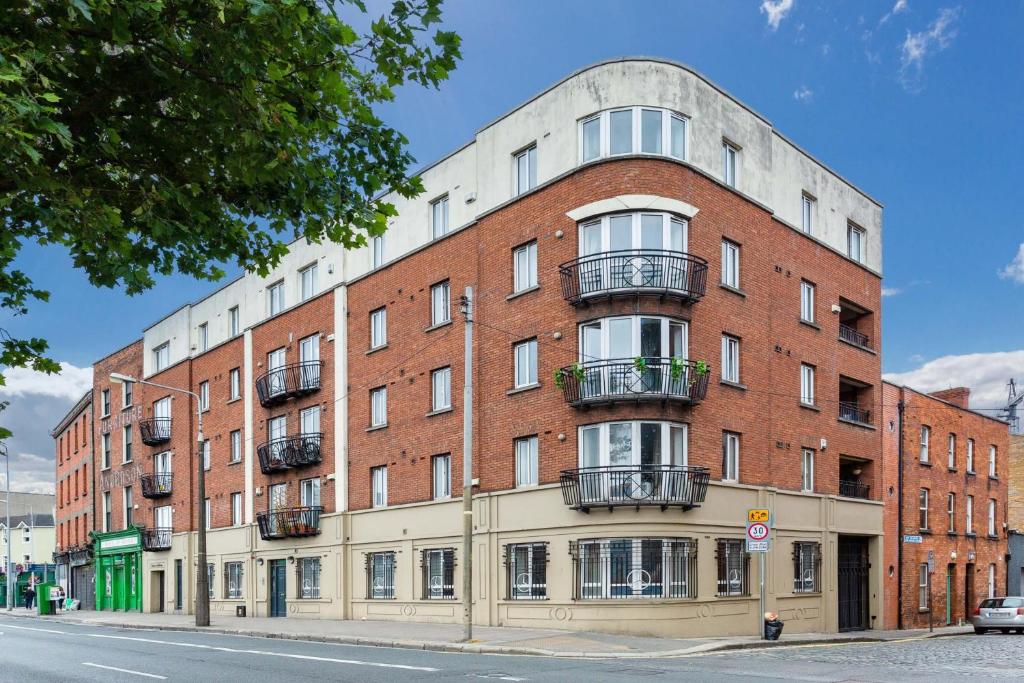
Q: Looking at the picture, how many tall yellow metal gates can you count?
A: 0